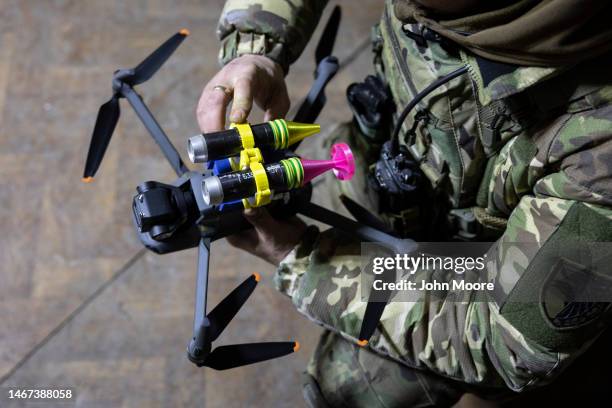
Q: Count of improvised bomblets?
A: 2